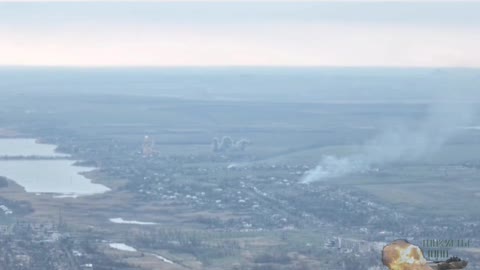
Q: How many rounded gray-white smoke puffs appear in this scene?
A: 3